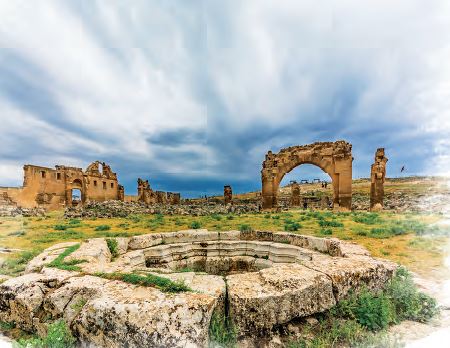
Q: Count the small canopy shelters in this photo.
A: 3